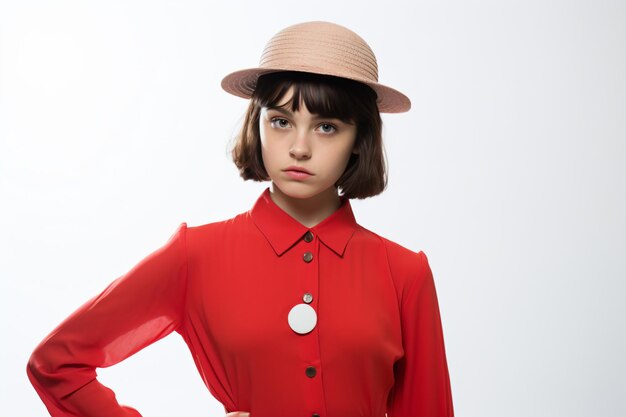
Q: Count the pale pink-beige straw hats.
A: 1